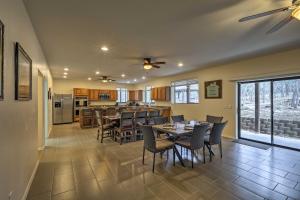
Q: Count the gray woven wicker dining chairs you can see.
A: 6